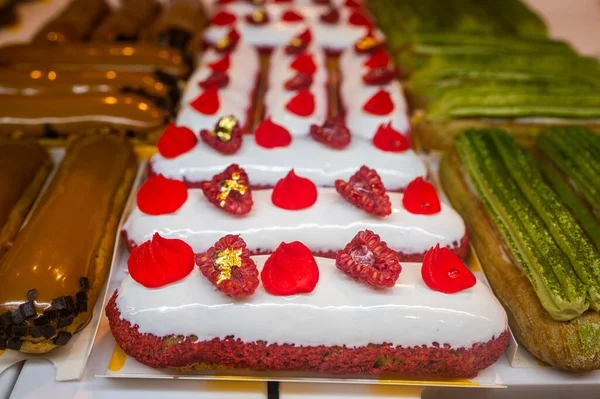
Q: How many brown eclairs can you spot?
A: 8